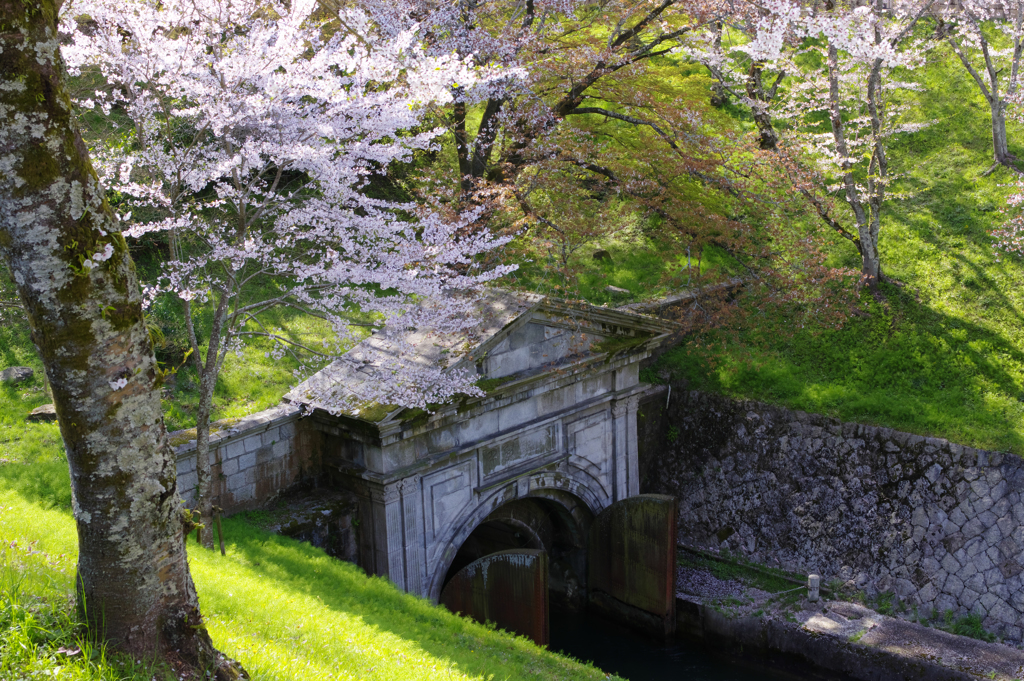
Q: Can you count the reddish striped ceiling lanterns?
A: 0